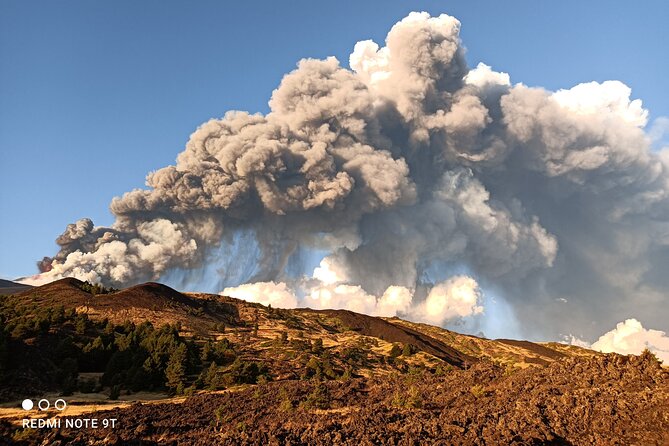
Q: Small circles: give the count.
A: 3